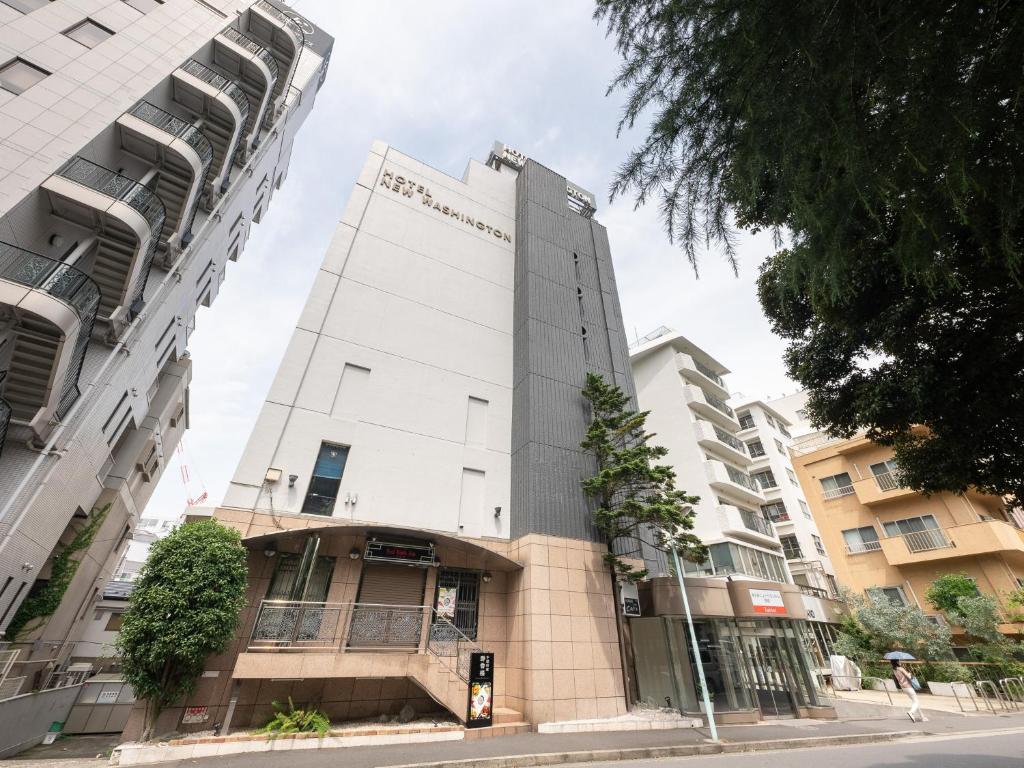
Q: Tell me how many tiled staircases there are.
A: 1